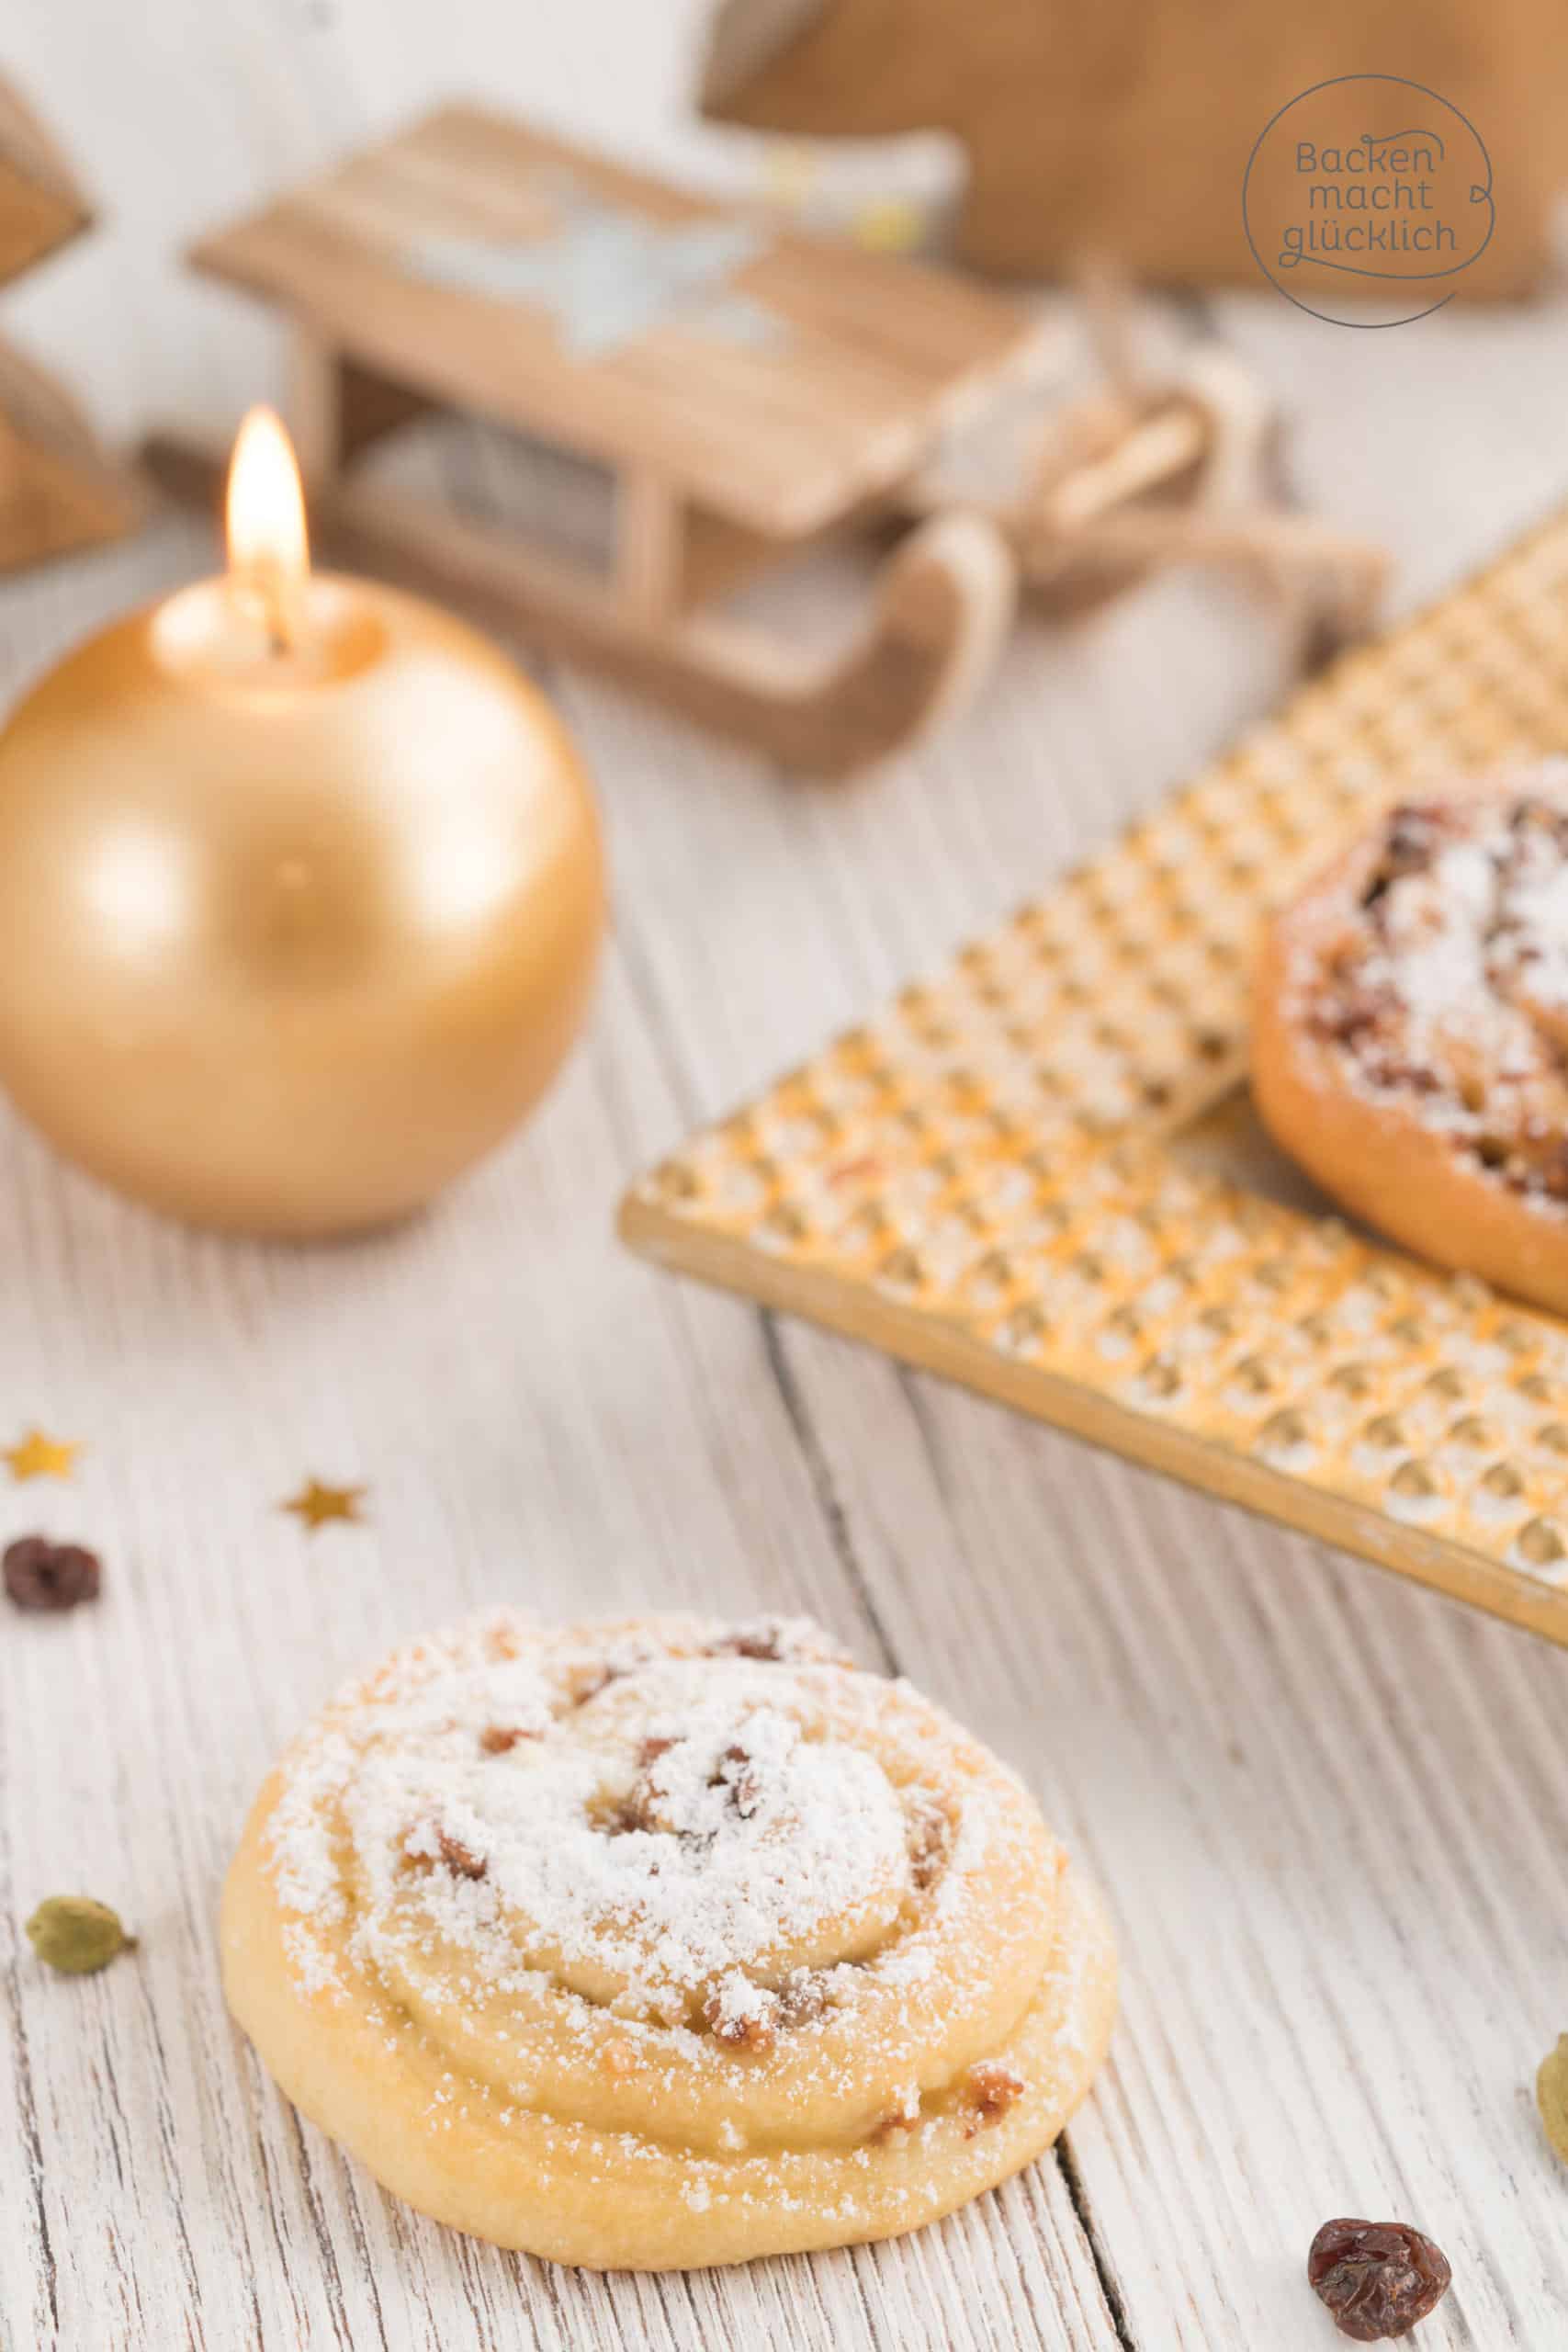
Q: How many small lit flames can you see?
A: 1